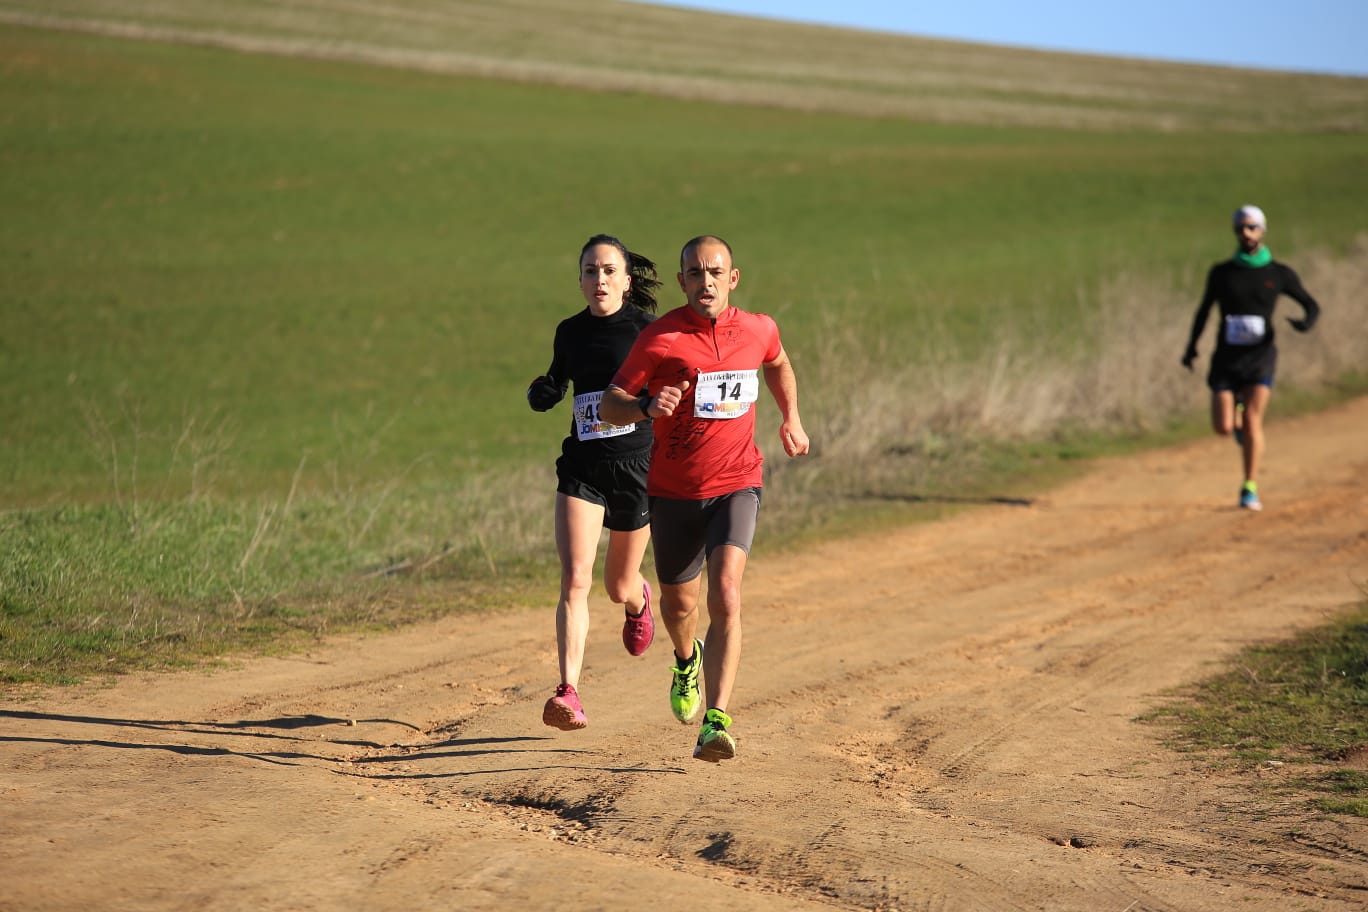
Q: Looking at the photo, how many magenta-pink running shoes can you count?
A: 2